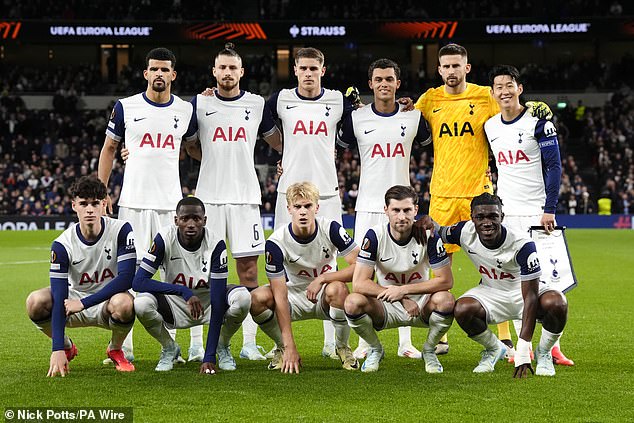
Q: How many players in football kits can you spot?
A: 11